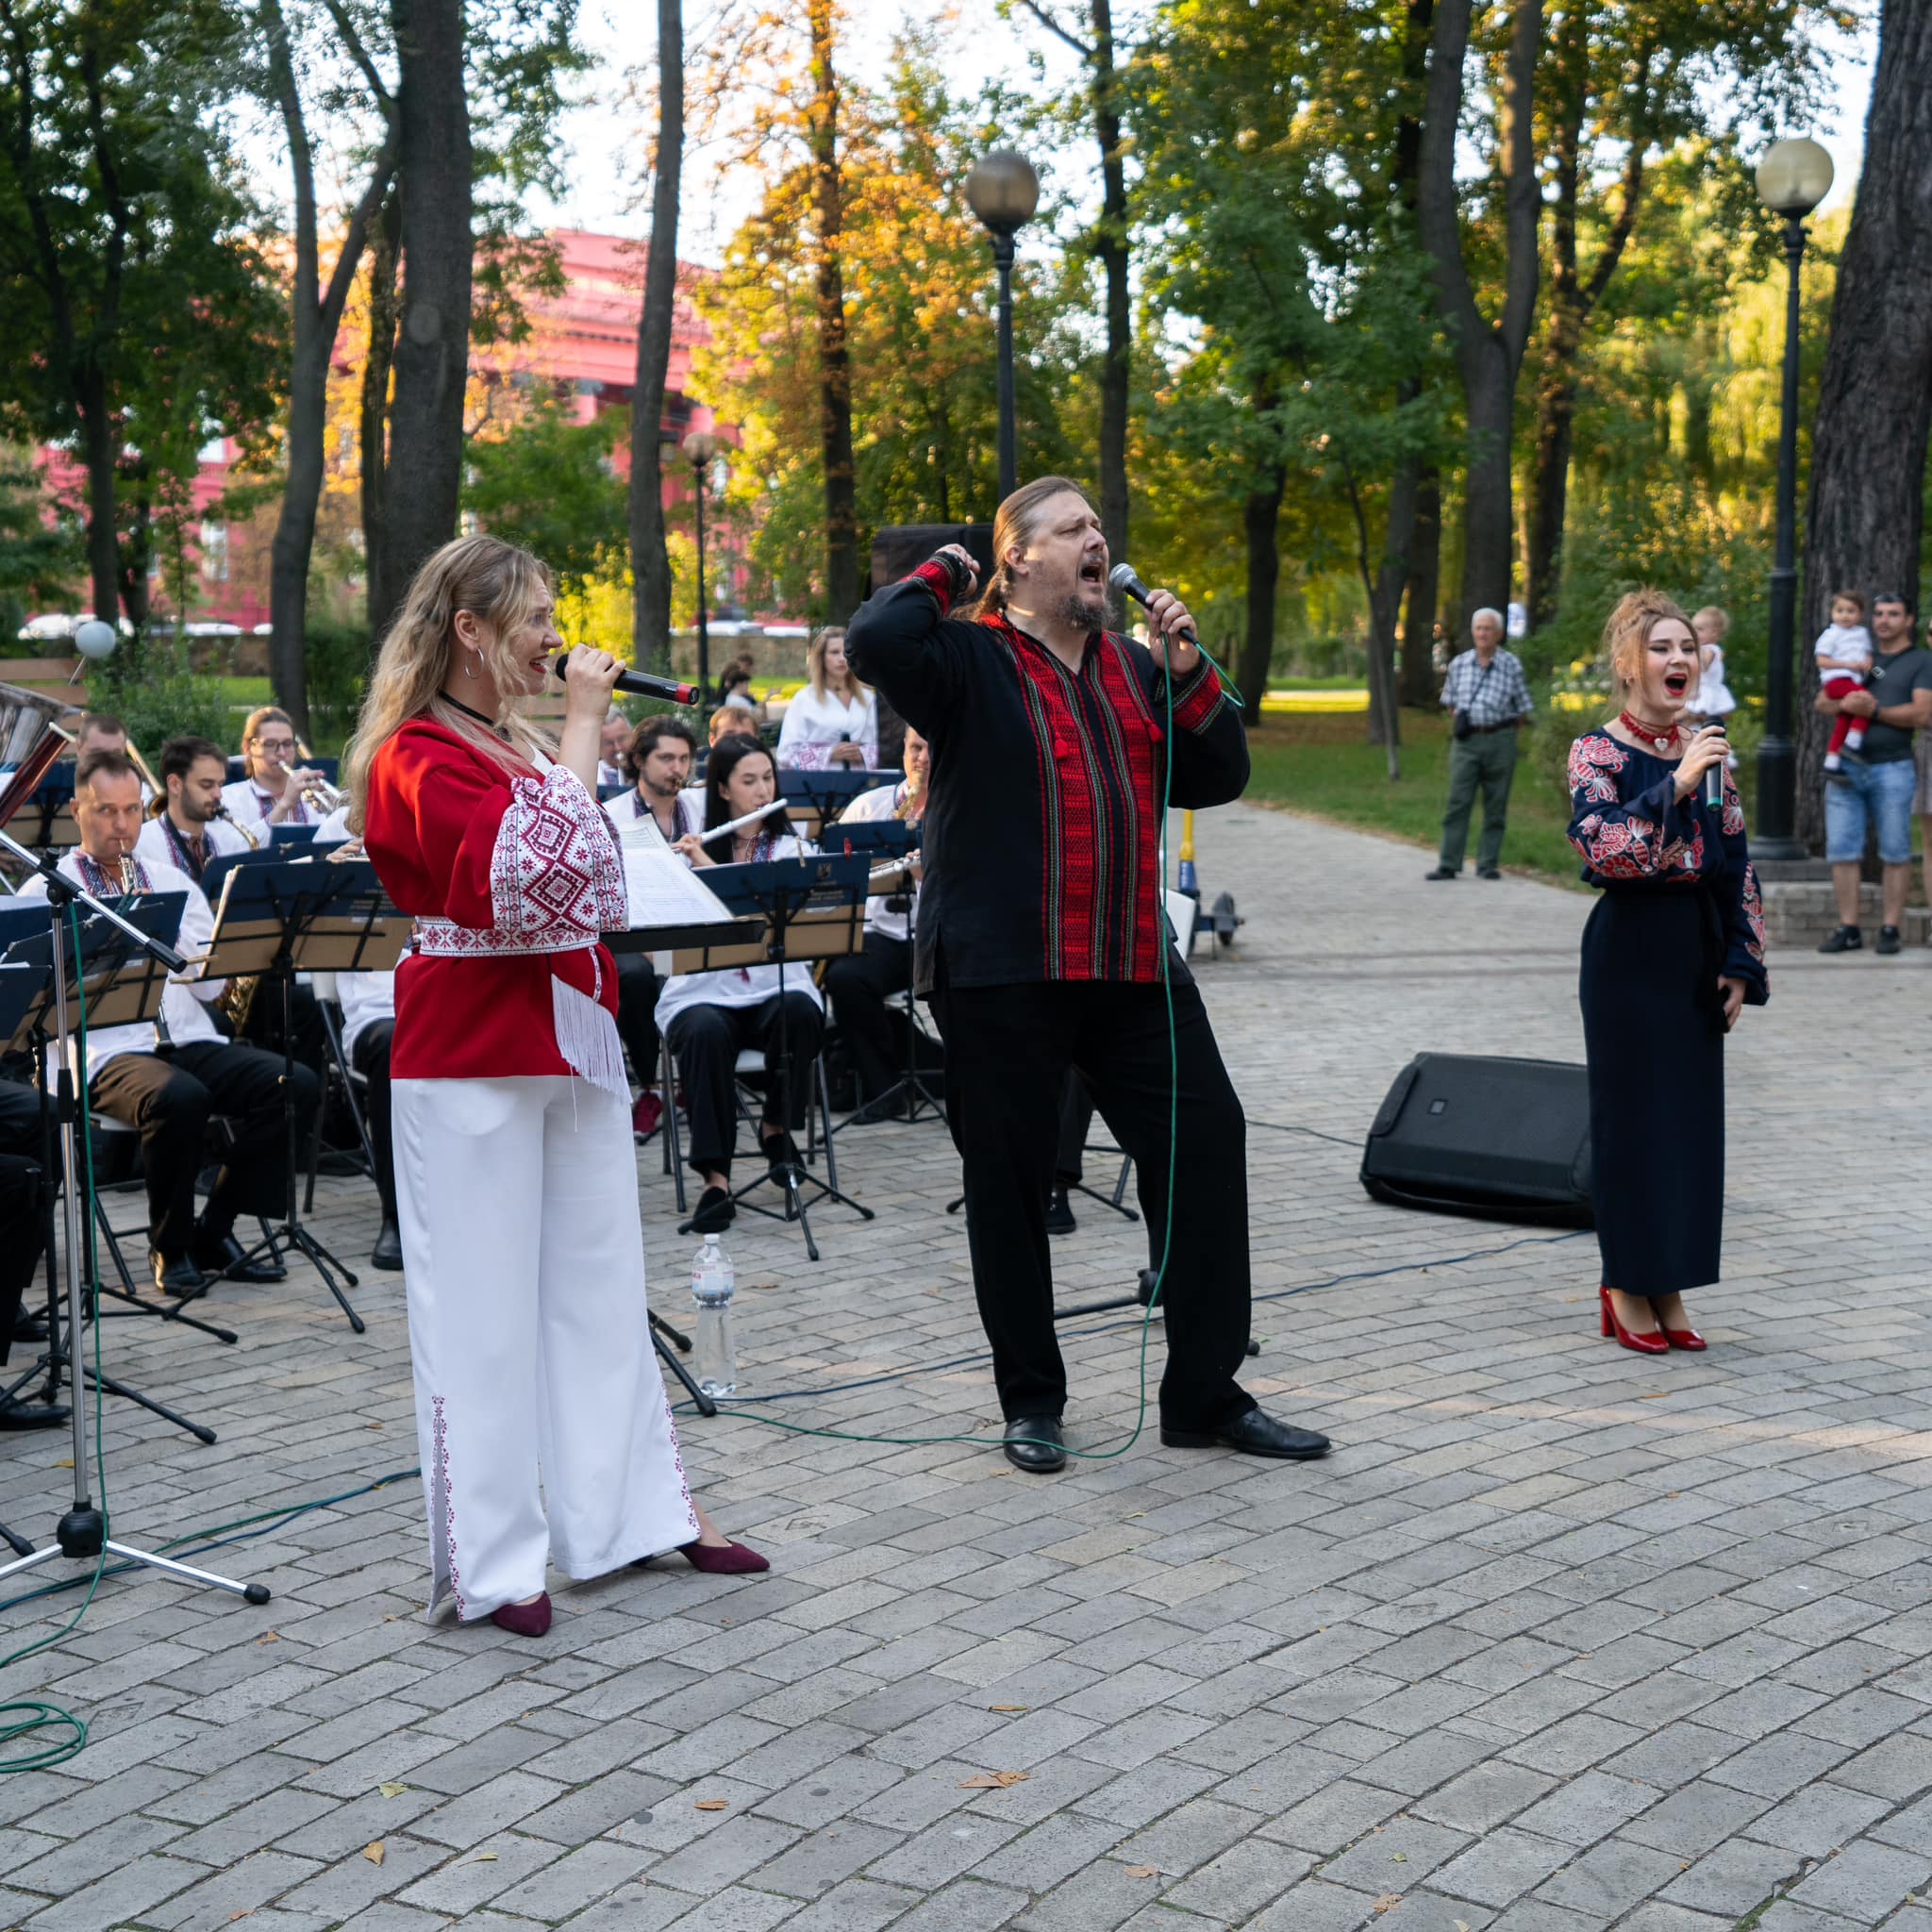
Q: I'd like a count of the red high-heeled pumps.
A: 2